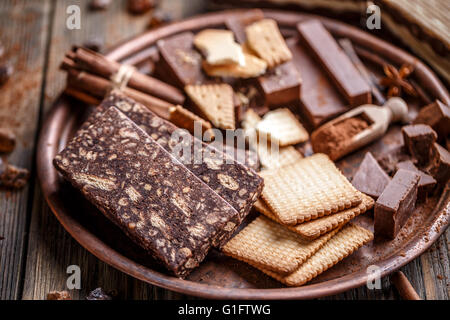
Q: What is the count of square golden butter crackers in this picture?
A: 4